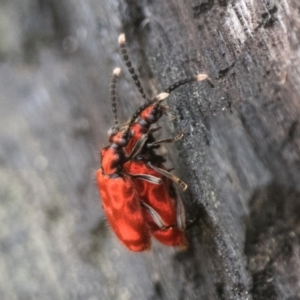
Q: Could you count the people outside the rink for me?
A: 0